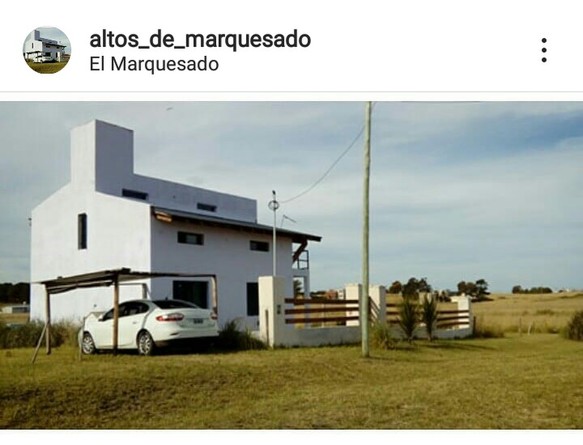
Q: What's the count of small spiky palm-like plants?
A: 2